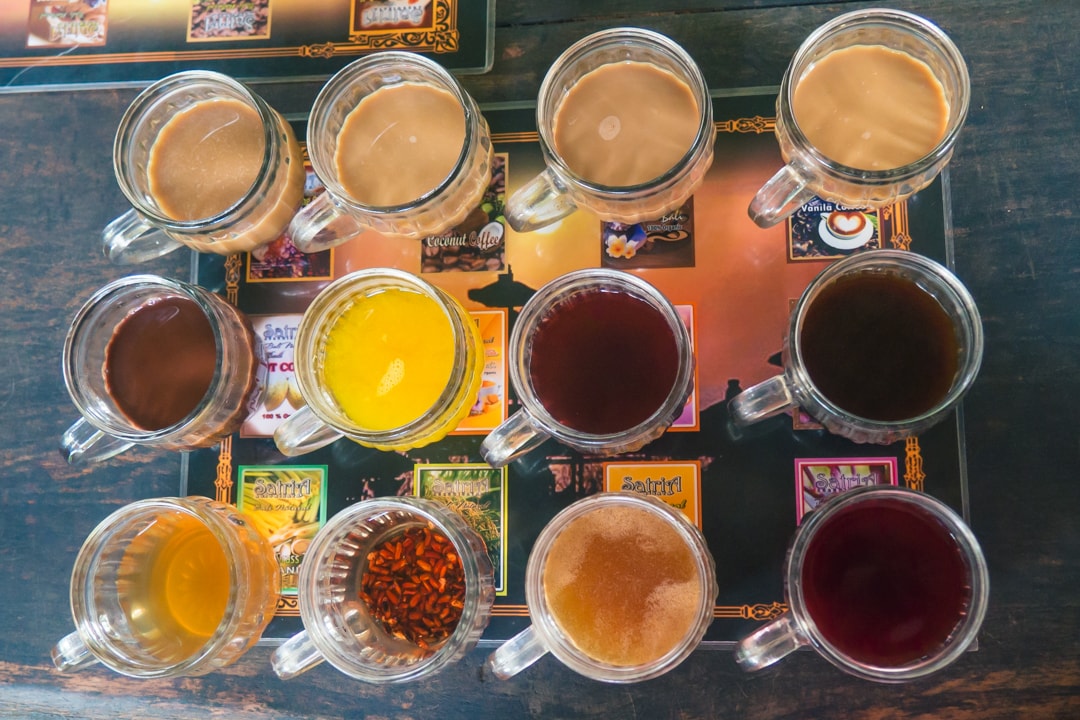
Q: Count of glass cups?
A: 12